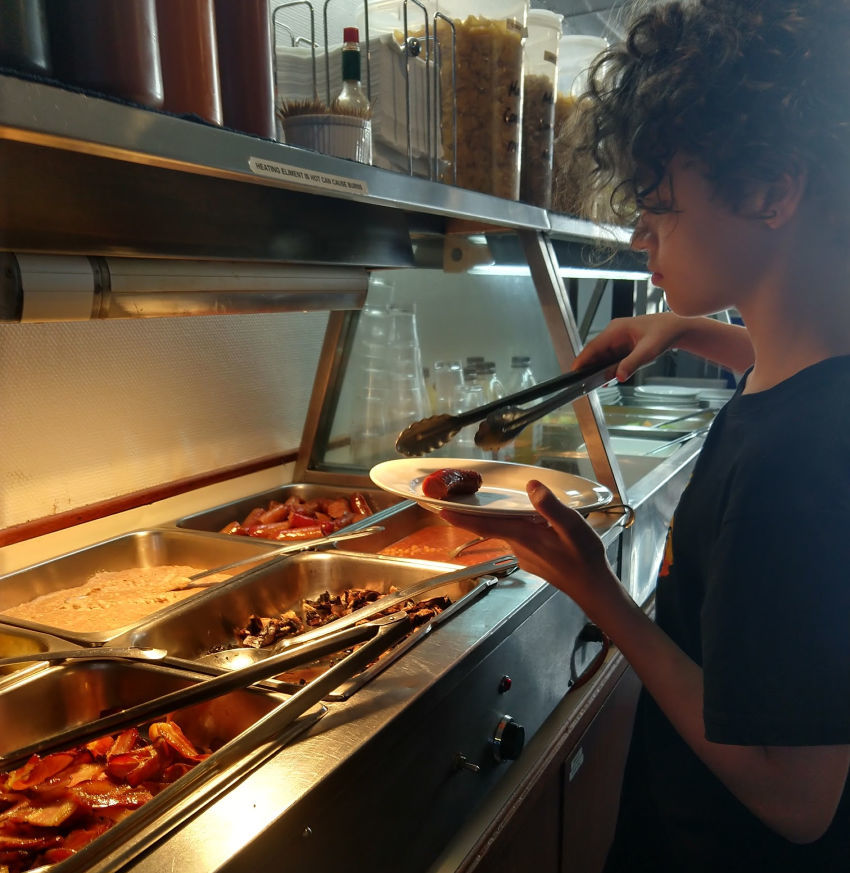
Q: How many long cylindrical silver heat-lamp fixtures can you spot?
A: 1